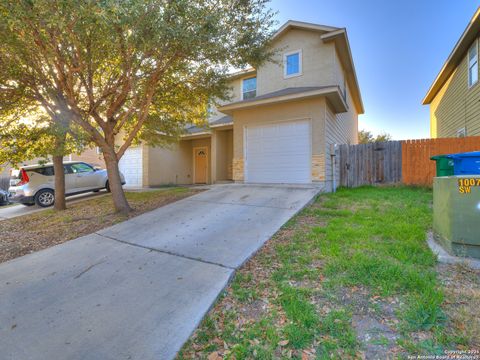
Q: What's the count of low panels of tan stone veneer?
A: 2